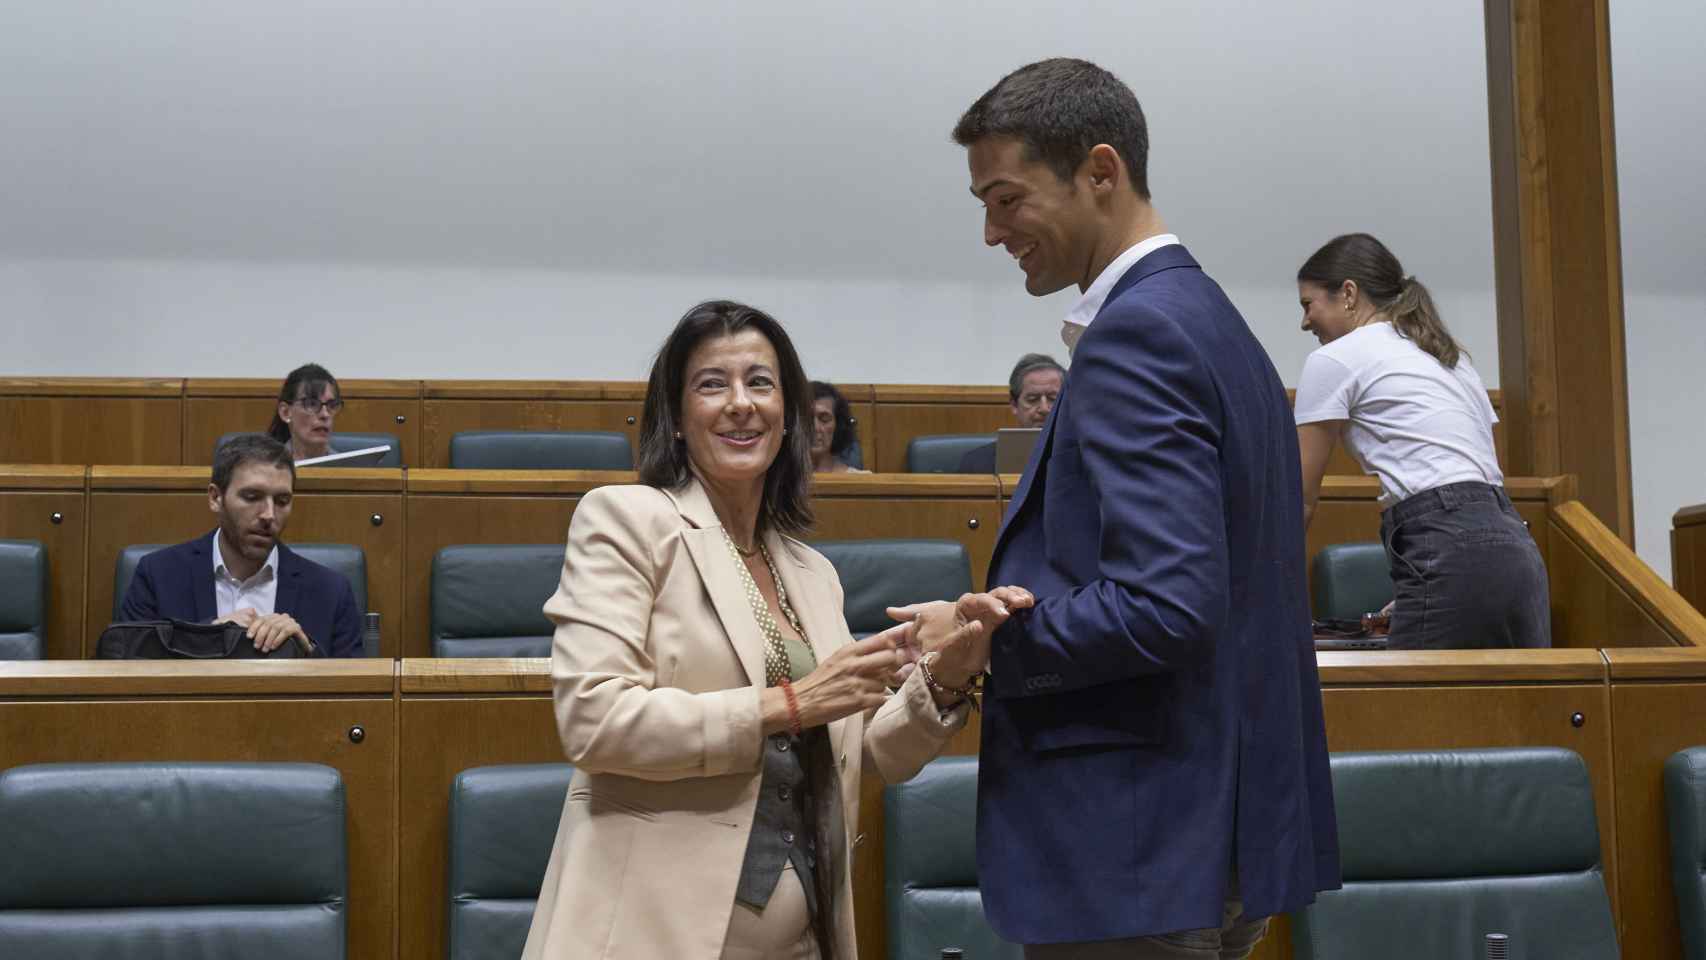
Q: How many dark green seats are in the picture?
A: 14